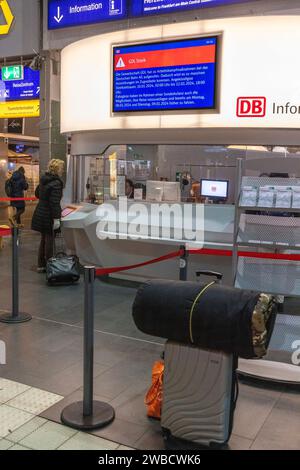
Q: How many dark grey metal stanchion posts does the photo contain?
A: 3